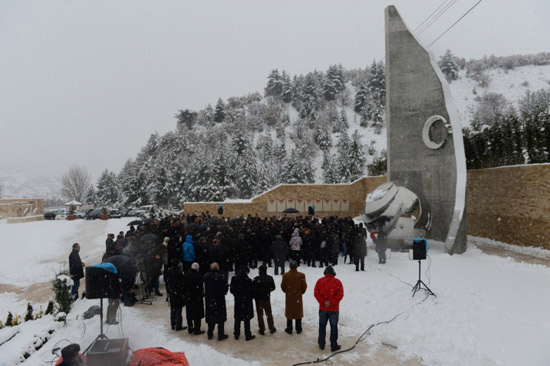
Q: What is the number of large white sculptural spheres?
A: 1